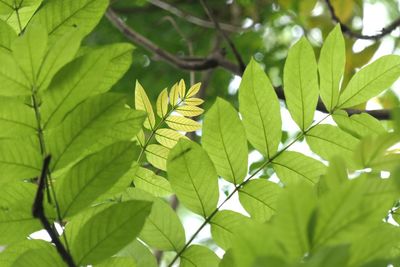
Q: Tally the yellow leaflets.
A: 11